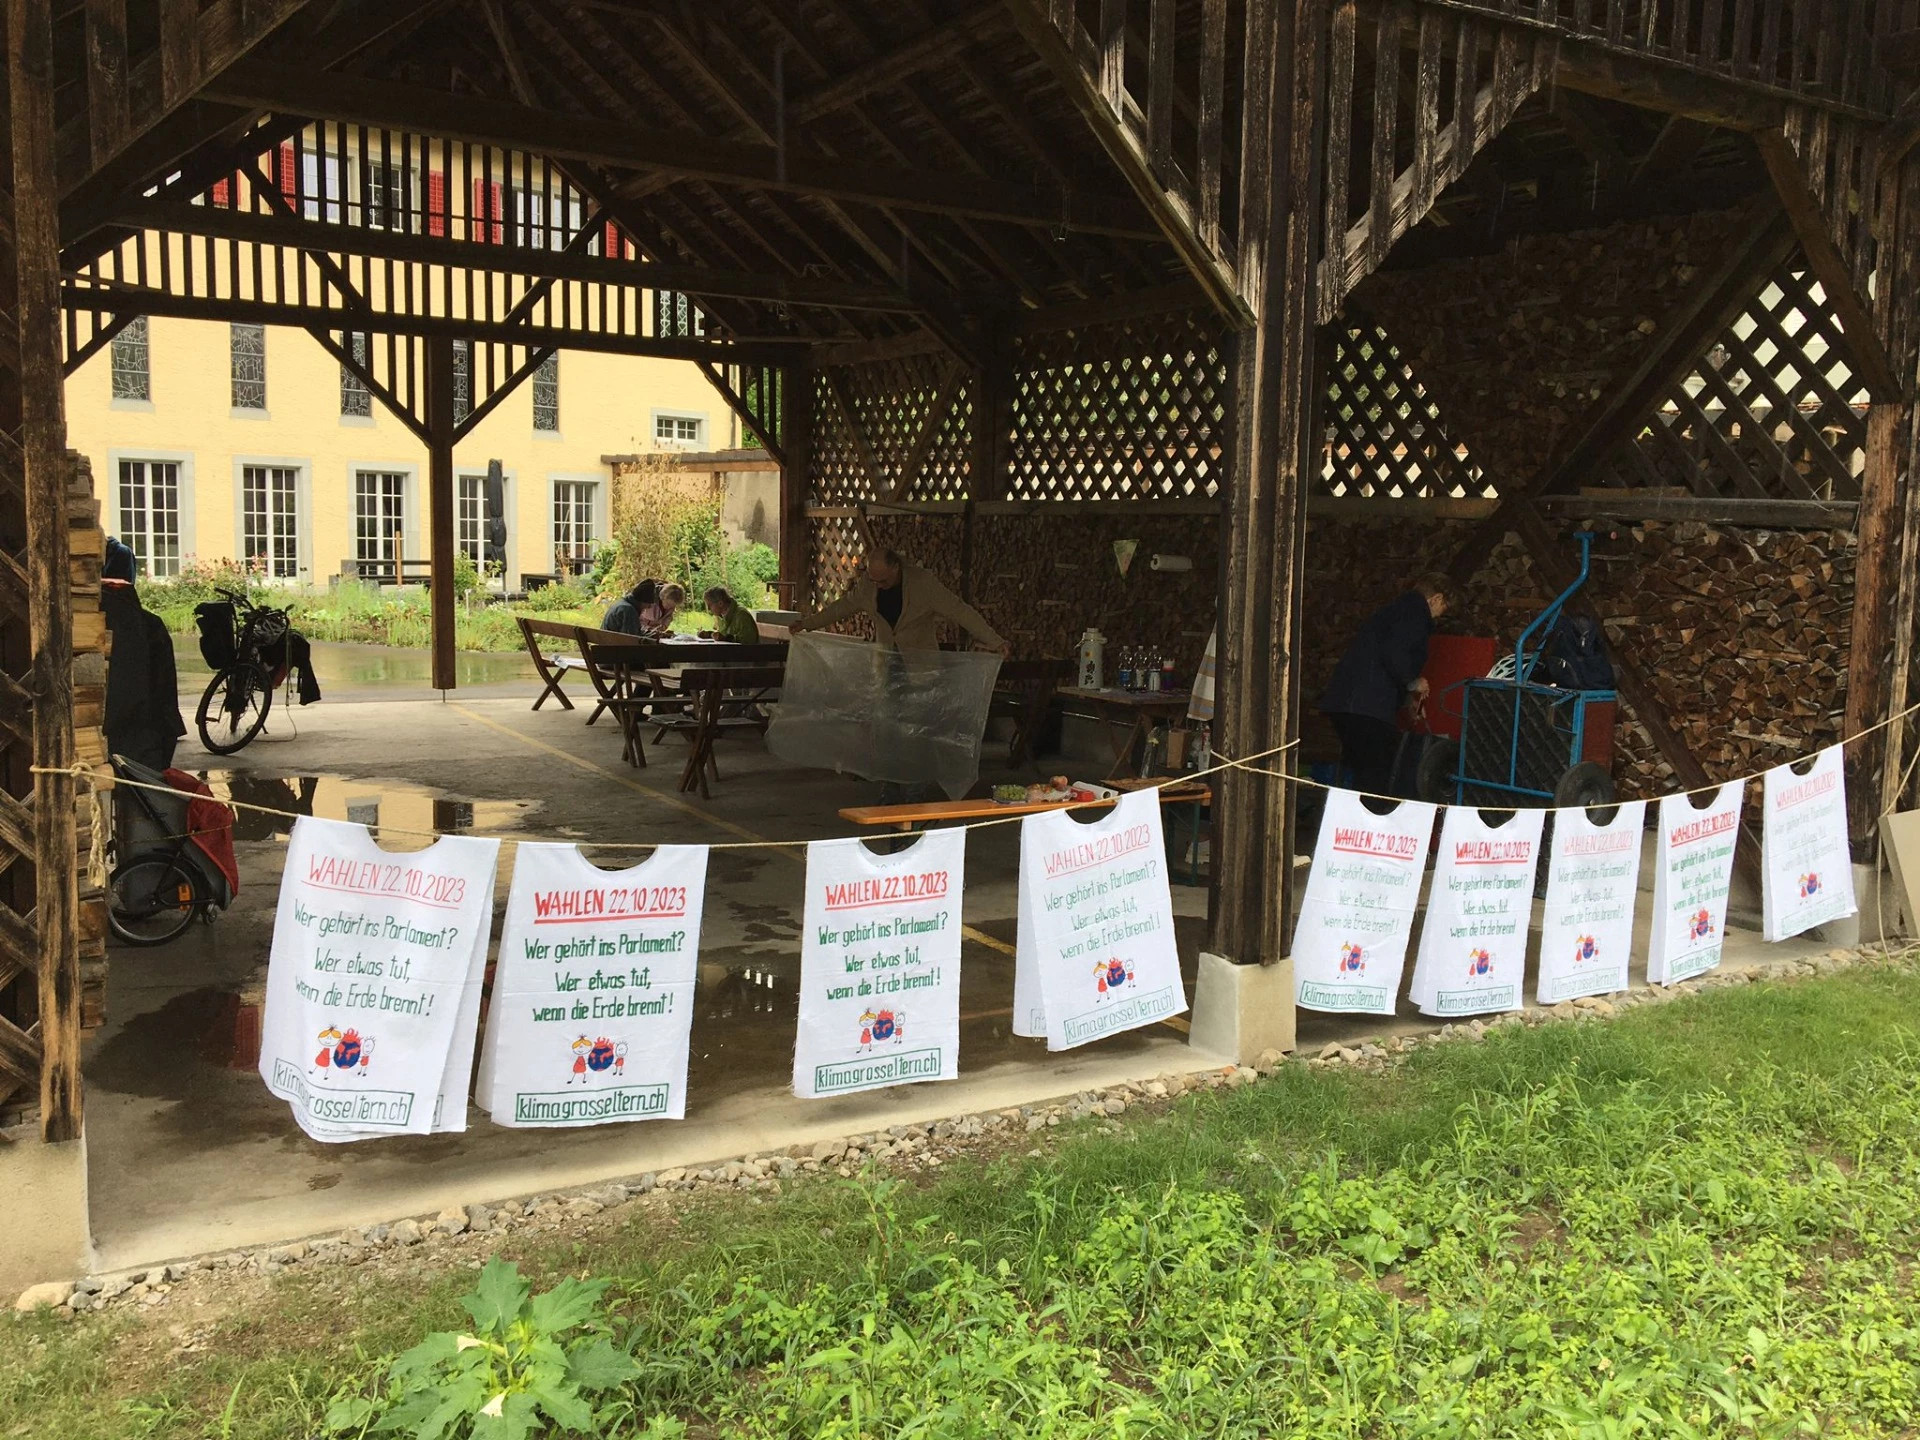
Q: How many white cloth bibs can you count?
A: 9